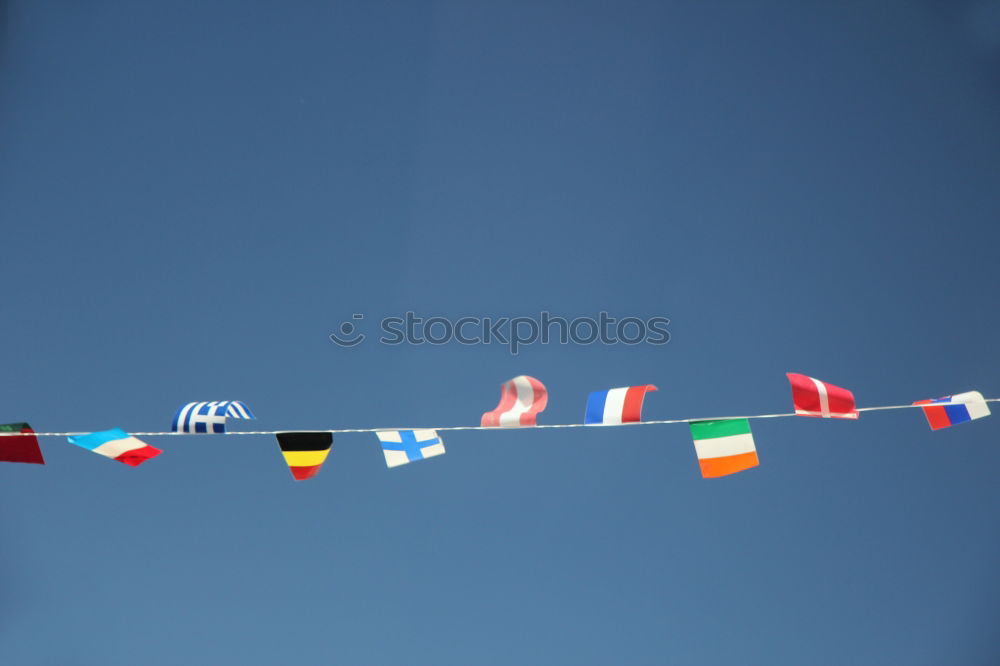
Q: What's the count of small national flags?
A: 10